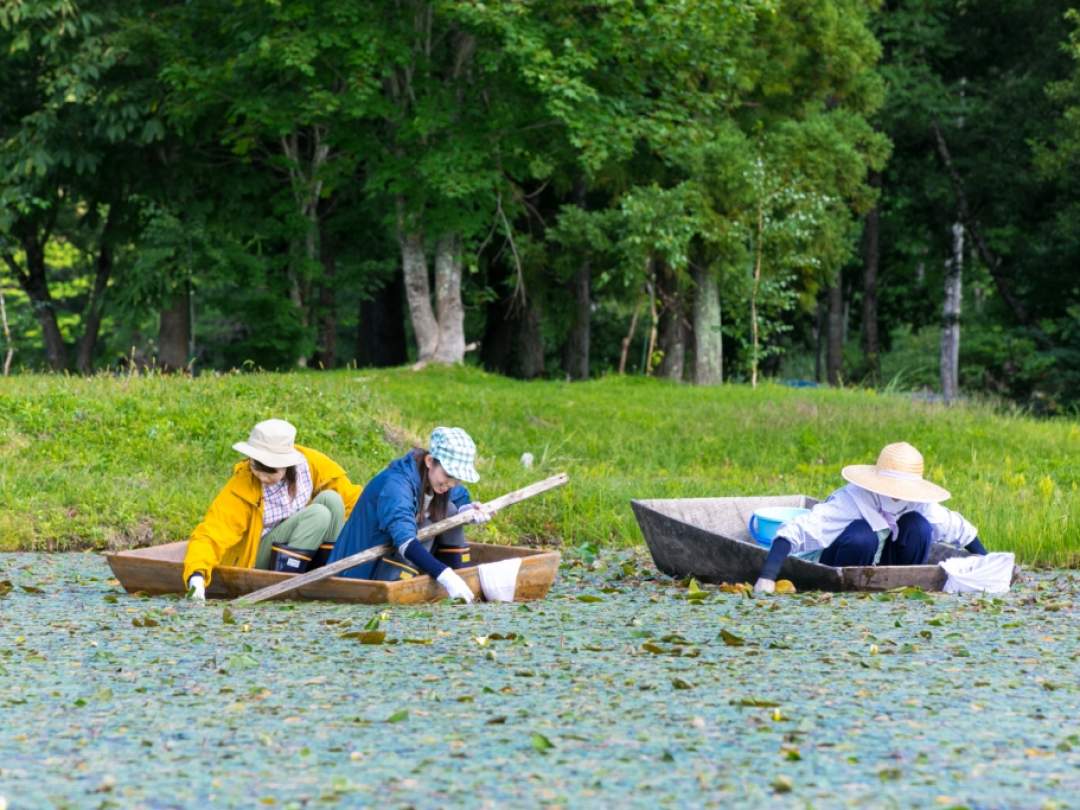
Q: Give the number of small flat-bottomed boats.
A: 2